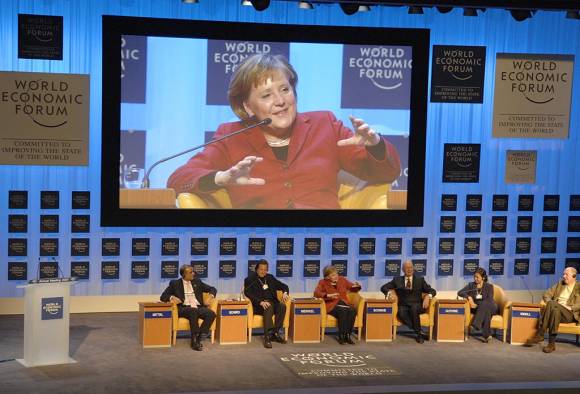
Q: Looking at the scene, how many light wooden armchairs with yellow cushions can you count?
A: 6